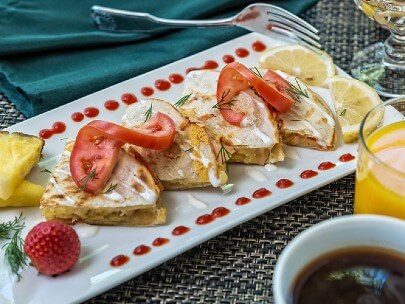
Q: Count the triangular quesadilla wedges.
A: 4